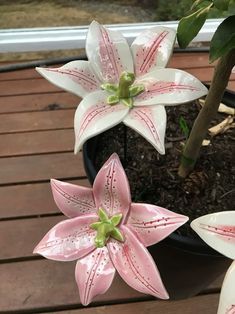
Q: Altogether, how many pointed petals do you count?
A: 14